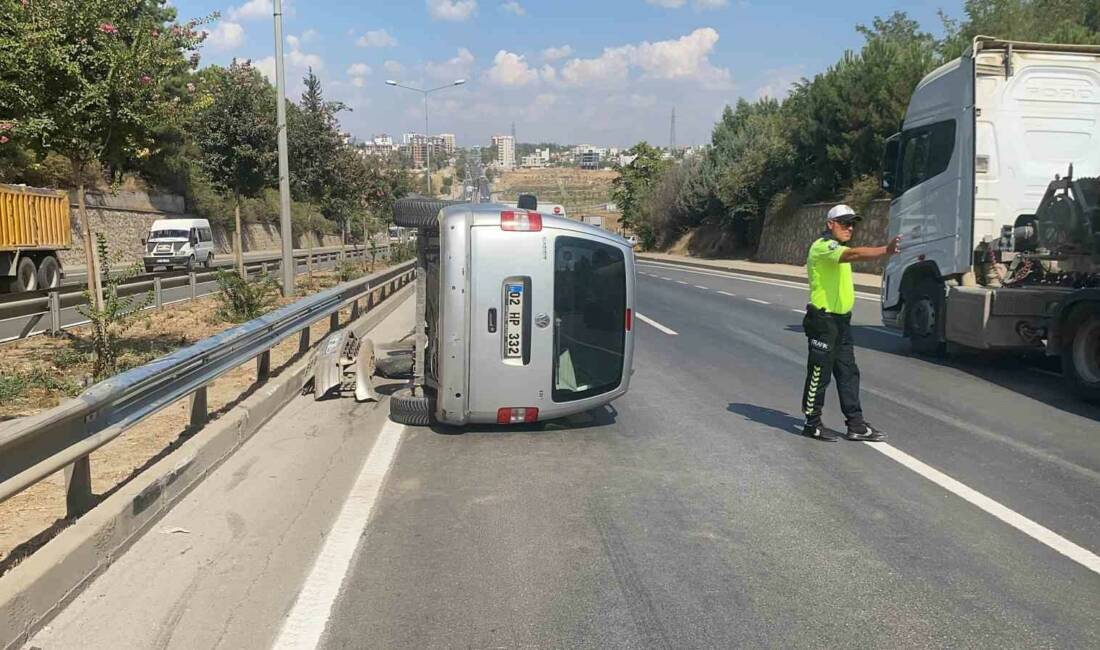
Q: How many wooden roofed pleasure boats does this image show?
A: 0